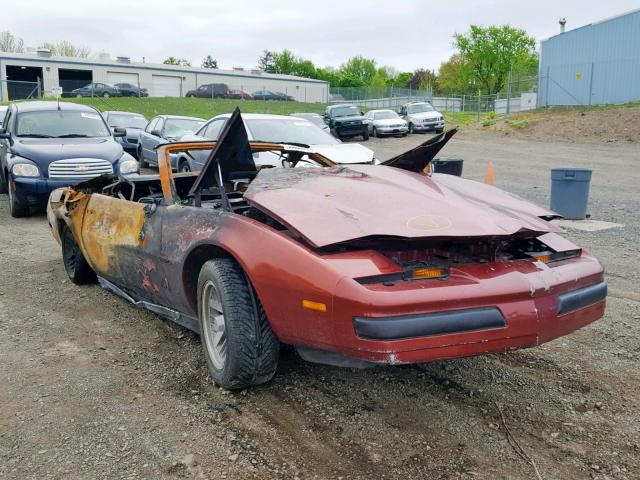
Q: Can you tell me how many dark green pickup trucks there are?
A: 1